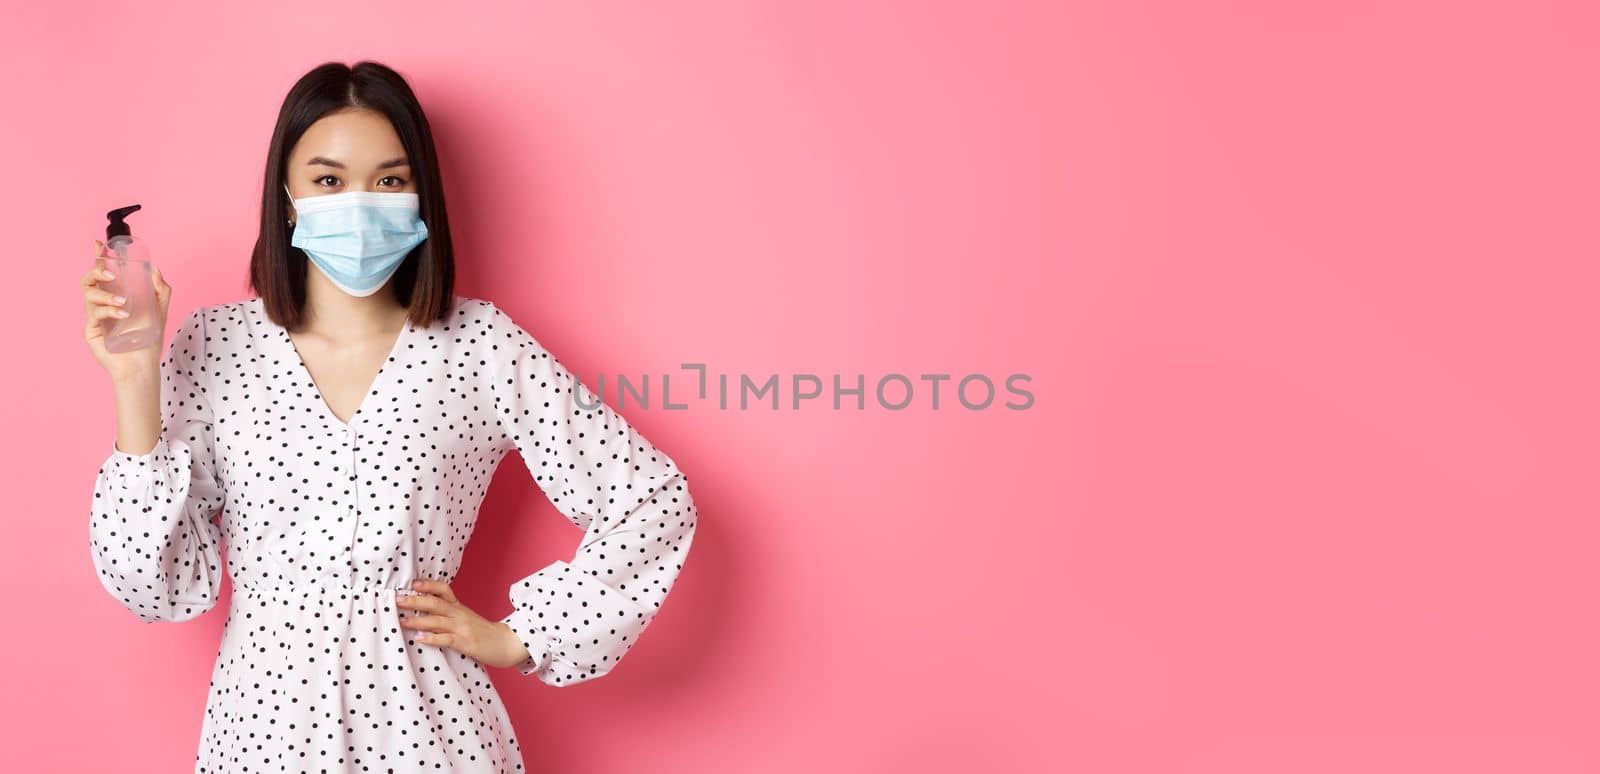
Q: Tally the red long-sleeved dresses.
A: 0